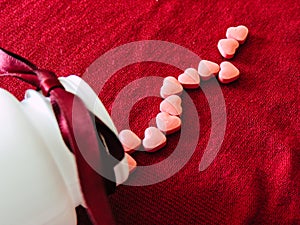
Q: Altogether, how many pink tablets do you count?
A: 11